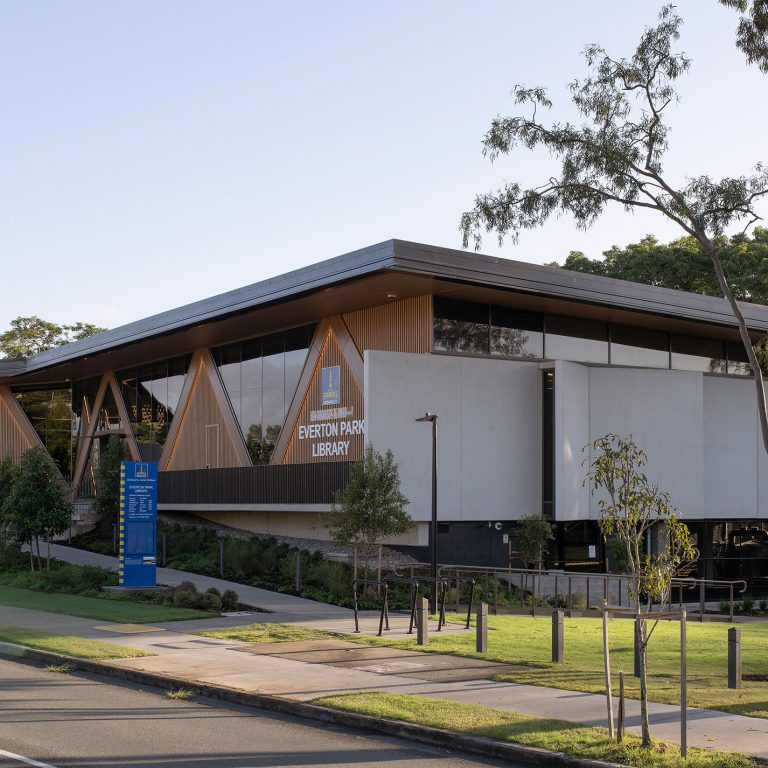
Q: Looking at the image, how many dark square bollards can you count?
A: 5